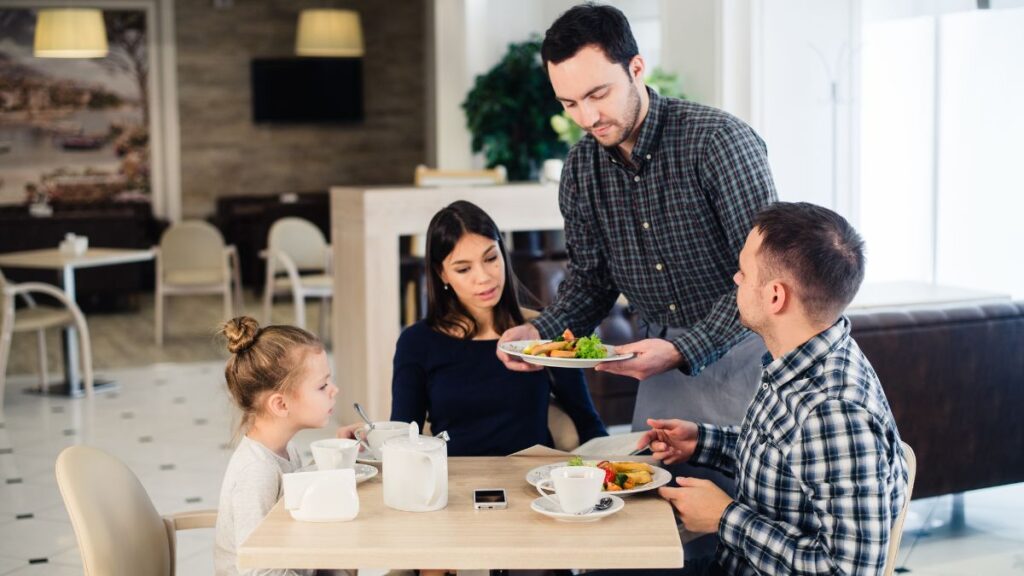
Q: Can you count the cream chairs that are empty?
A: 3